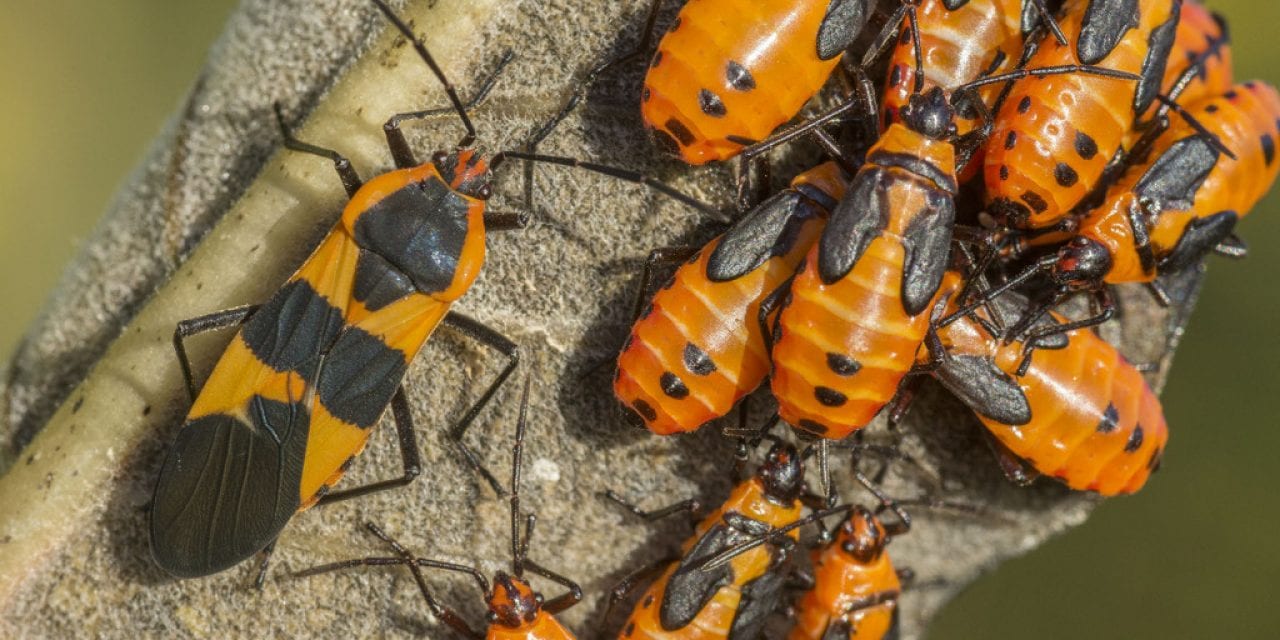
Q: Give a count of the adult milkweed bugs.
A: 1